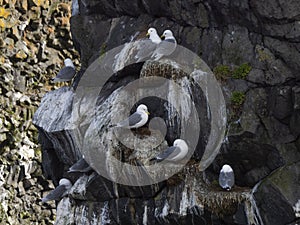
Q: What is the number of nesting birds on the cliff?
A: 8